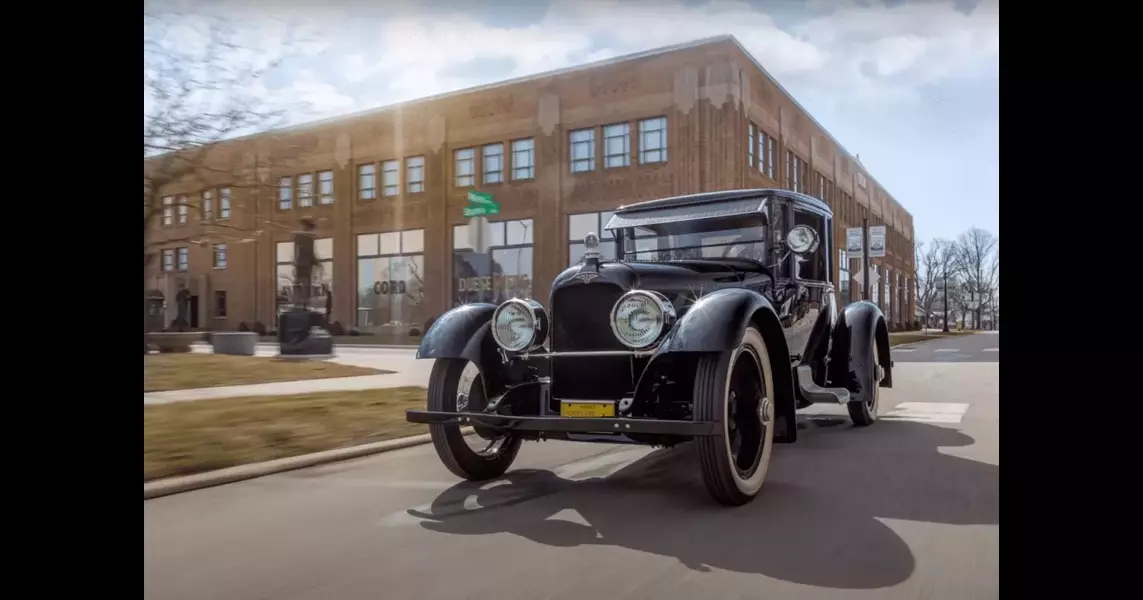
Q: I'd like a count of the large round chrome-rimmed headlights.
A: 2